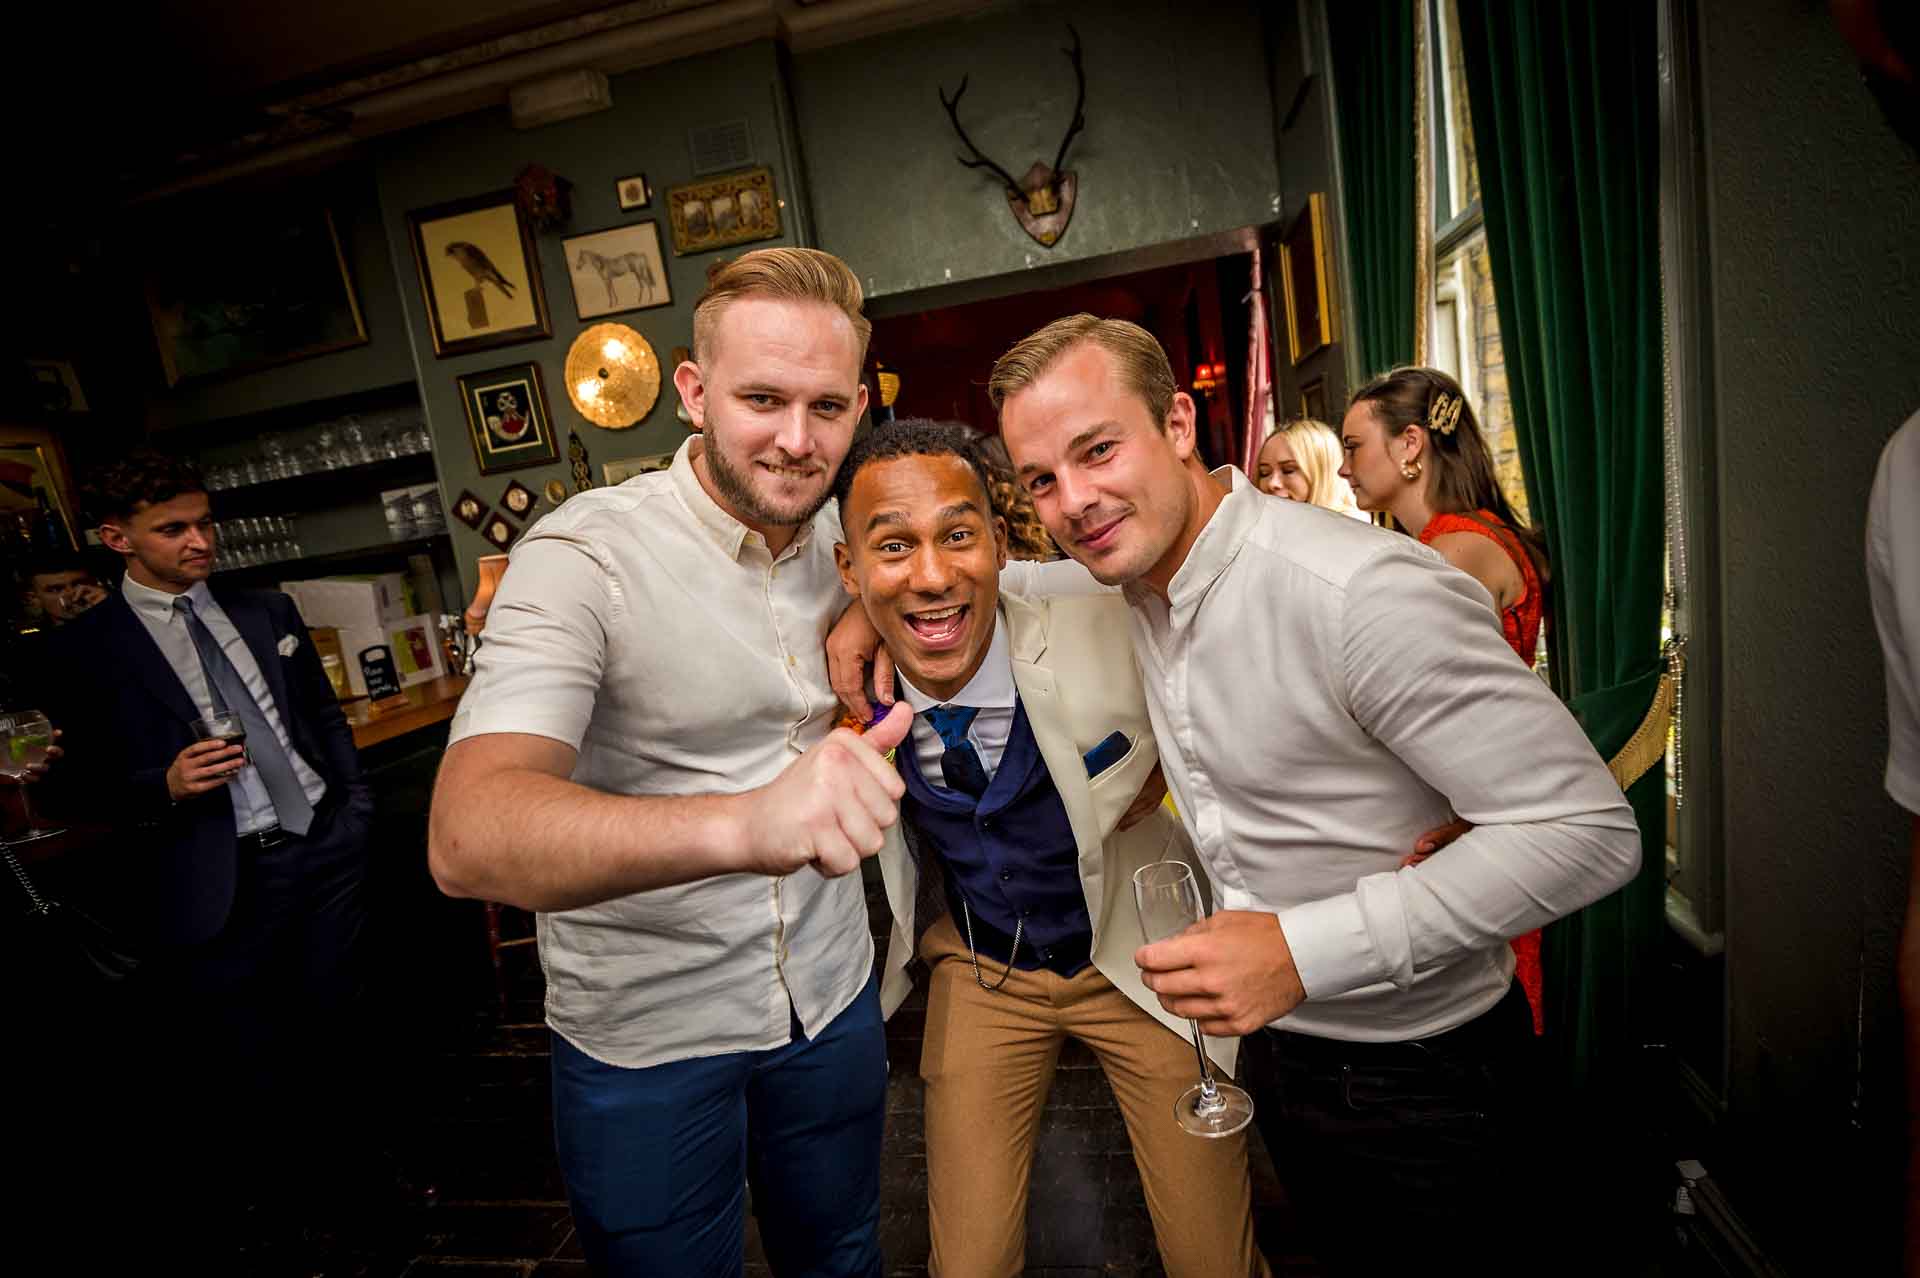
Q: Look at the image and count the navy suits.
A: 1